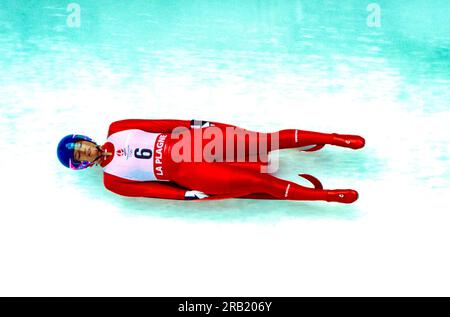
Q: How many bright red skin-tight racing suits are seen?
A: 1